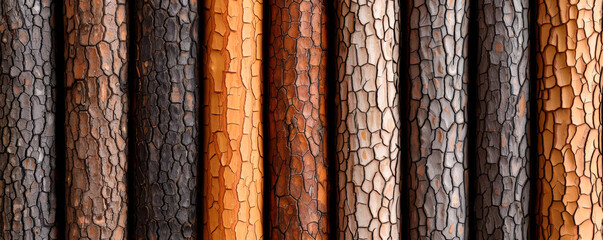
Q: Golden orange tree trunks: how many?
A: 2